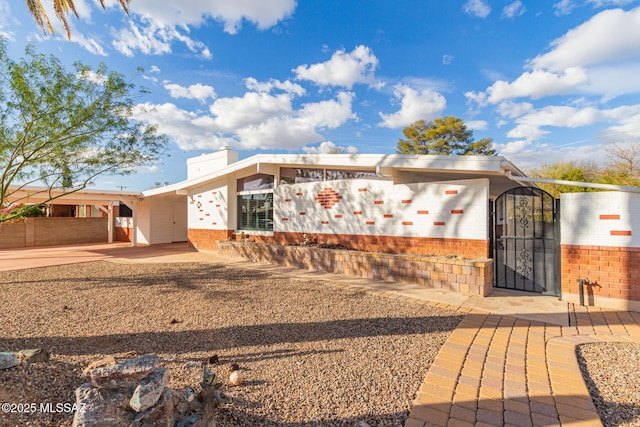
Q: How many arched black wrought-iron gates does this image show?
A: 1